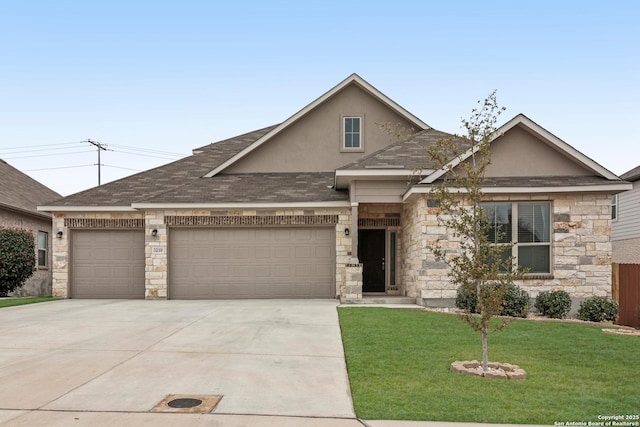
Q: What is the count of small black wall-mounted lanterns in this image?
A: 3